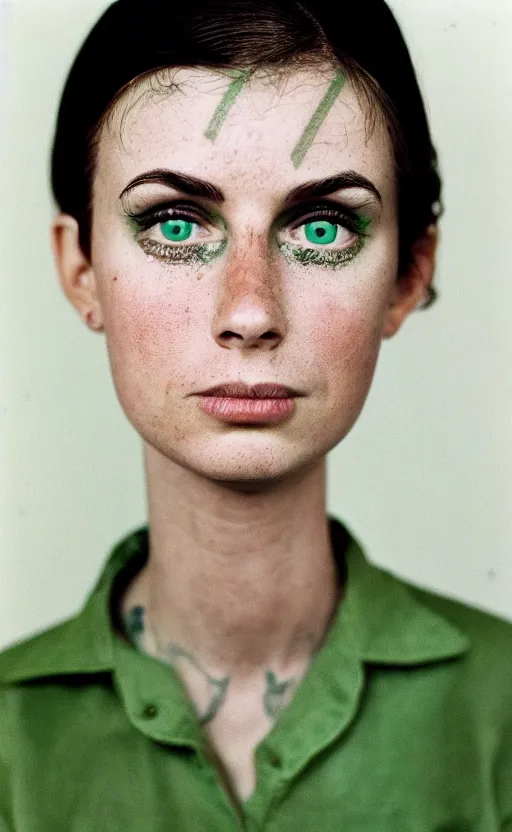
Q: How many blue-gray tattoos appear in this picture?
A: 3